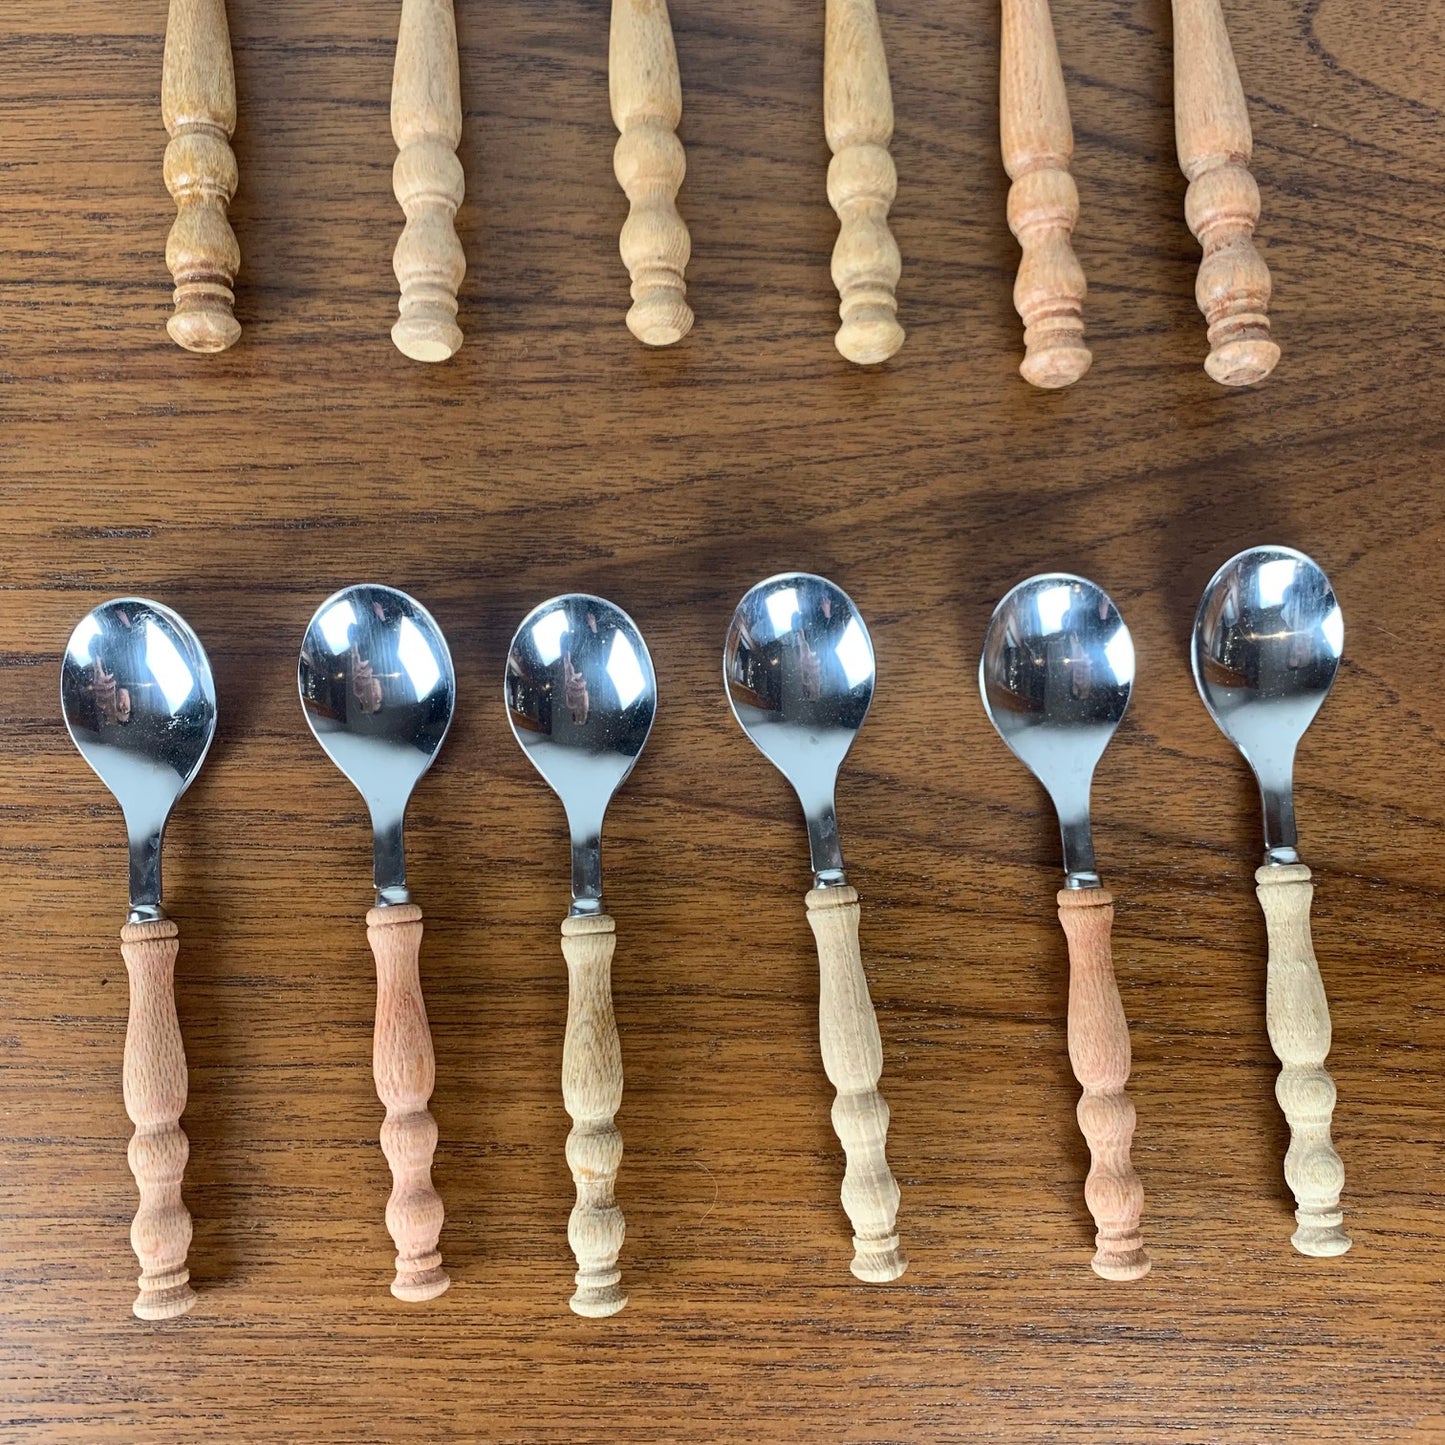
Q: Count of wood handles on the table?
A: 12